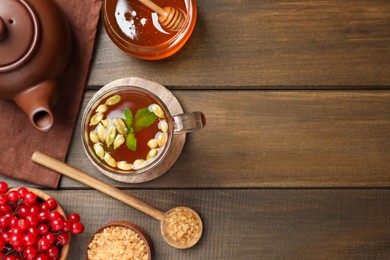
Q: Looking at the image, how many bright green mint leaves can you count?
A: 3